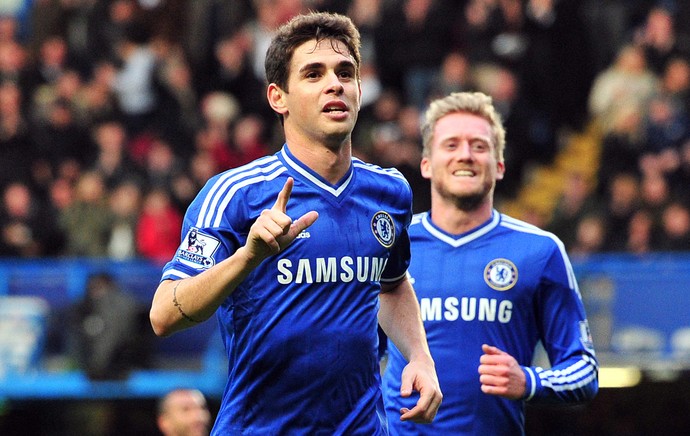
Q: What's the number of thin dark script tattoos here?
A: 1